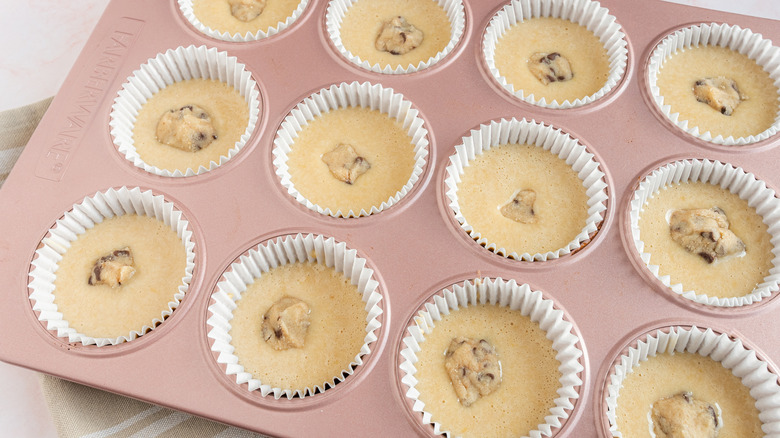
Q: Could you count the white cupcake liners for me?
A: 12